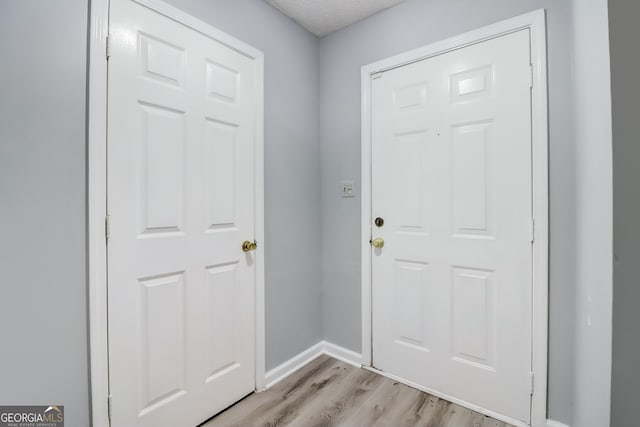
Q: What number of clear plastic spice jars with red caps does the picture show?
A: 0